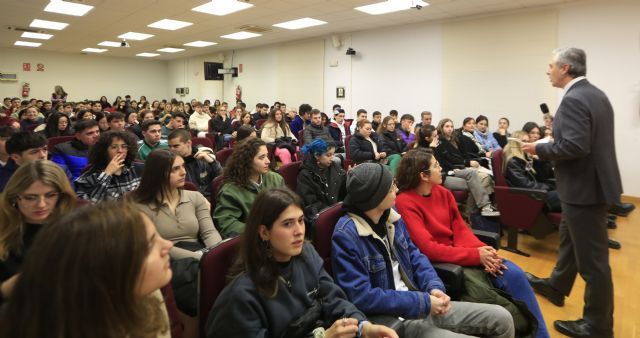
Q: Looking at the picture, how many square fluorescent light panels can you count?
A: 15